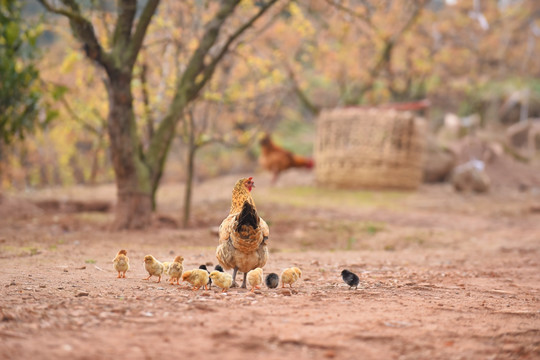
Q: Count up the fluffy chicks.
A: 12